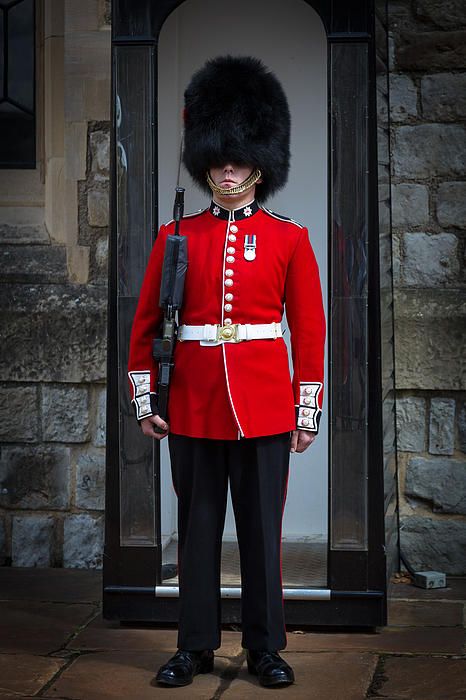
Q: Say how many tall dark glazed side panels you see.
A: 2